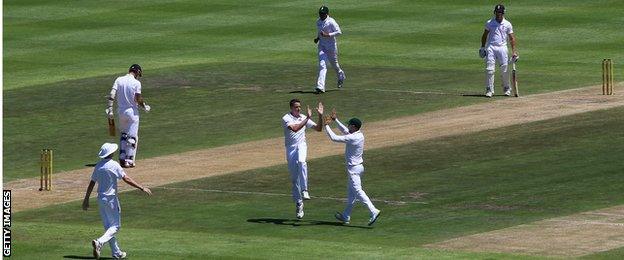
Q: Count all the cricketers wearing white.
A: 6